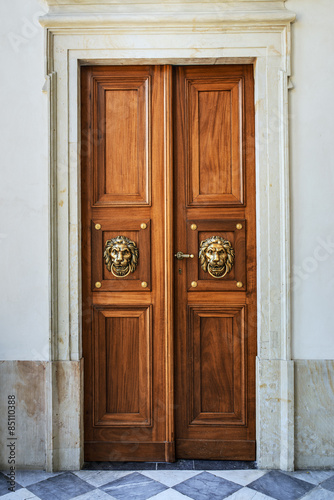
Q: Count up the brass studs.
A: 8